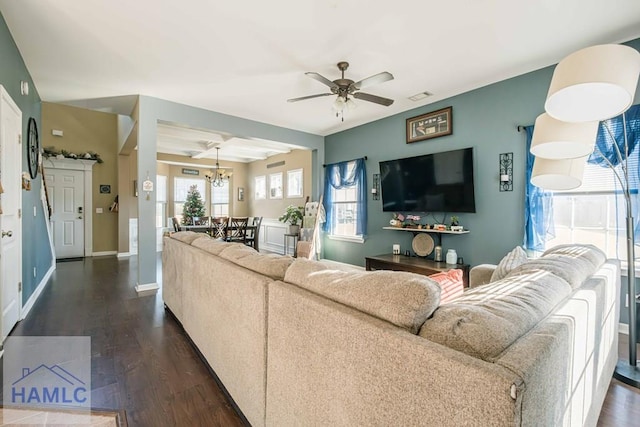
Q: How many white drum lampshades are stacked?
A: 3